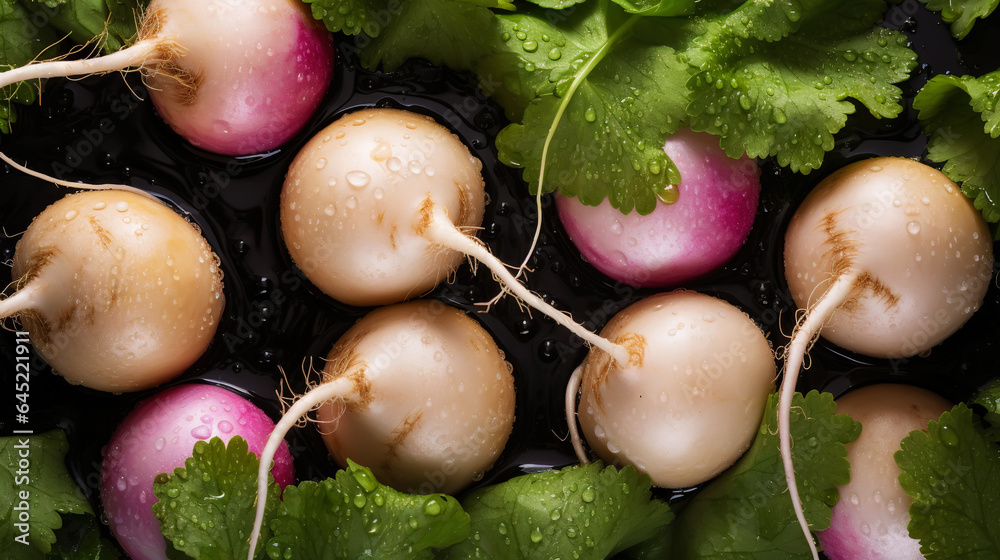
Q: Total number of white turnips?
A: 5